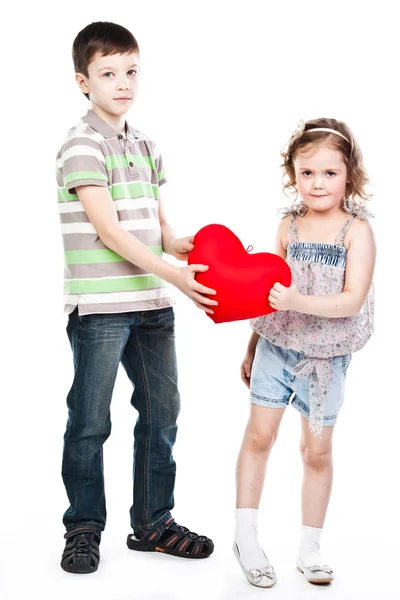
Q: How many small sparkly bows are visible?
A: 2